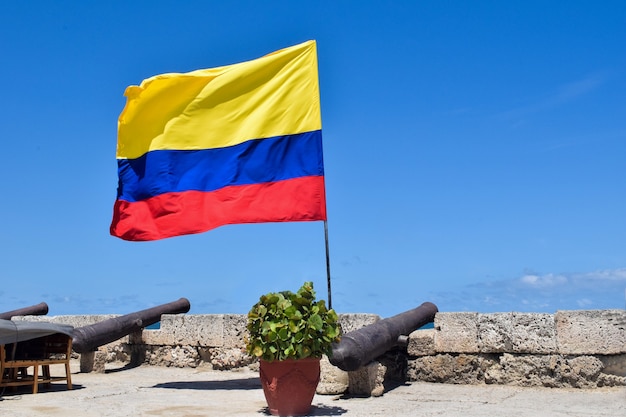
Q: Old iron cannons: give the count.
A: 3